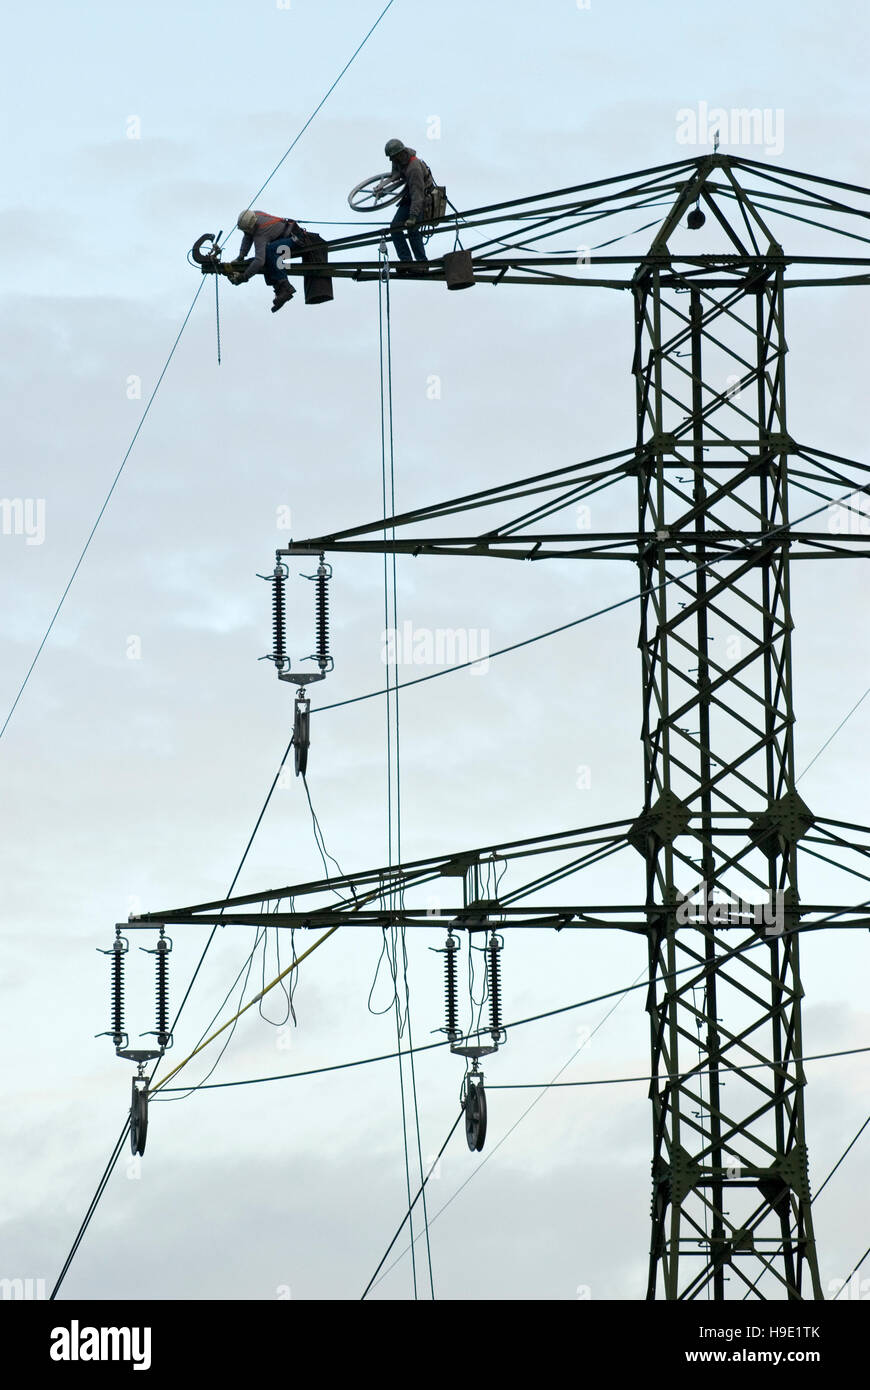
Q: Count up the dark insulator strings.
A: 6